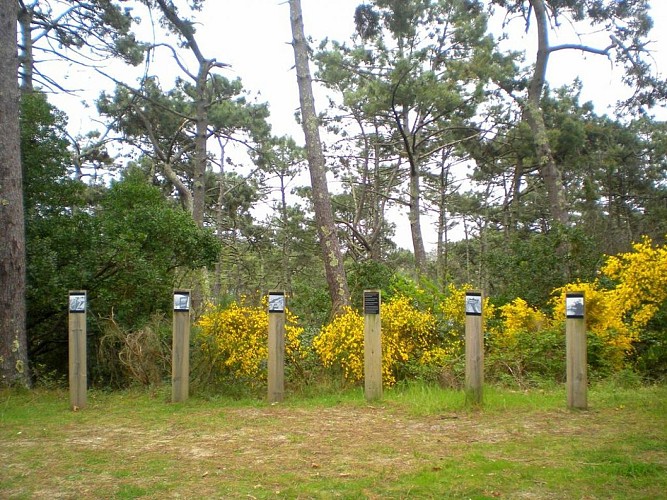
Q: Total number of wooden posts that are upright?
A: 6